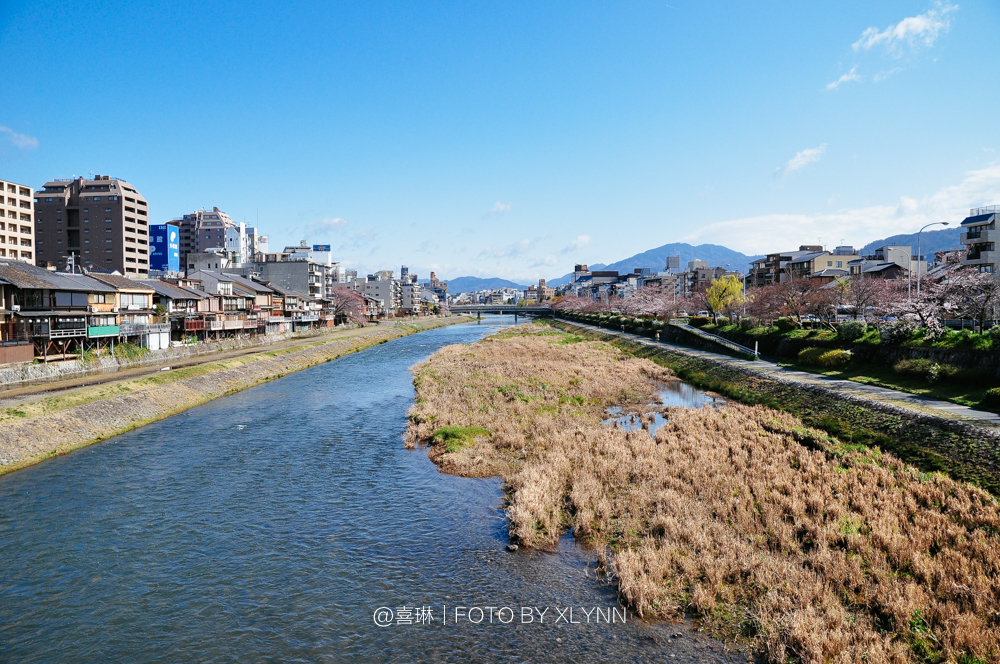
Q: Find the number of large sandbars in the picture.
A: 1